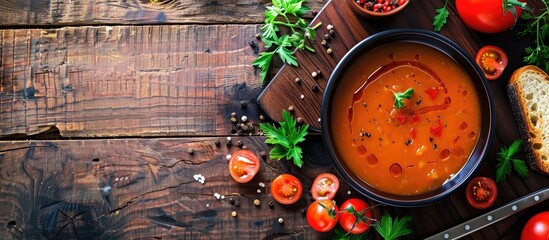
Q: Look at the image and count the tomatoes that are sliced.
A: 5